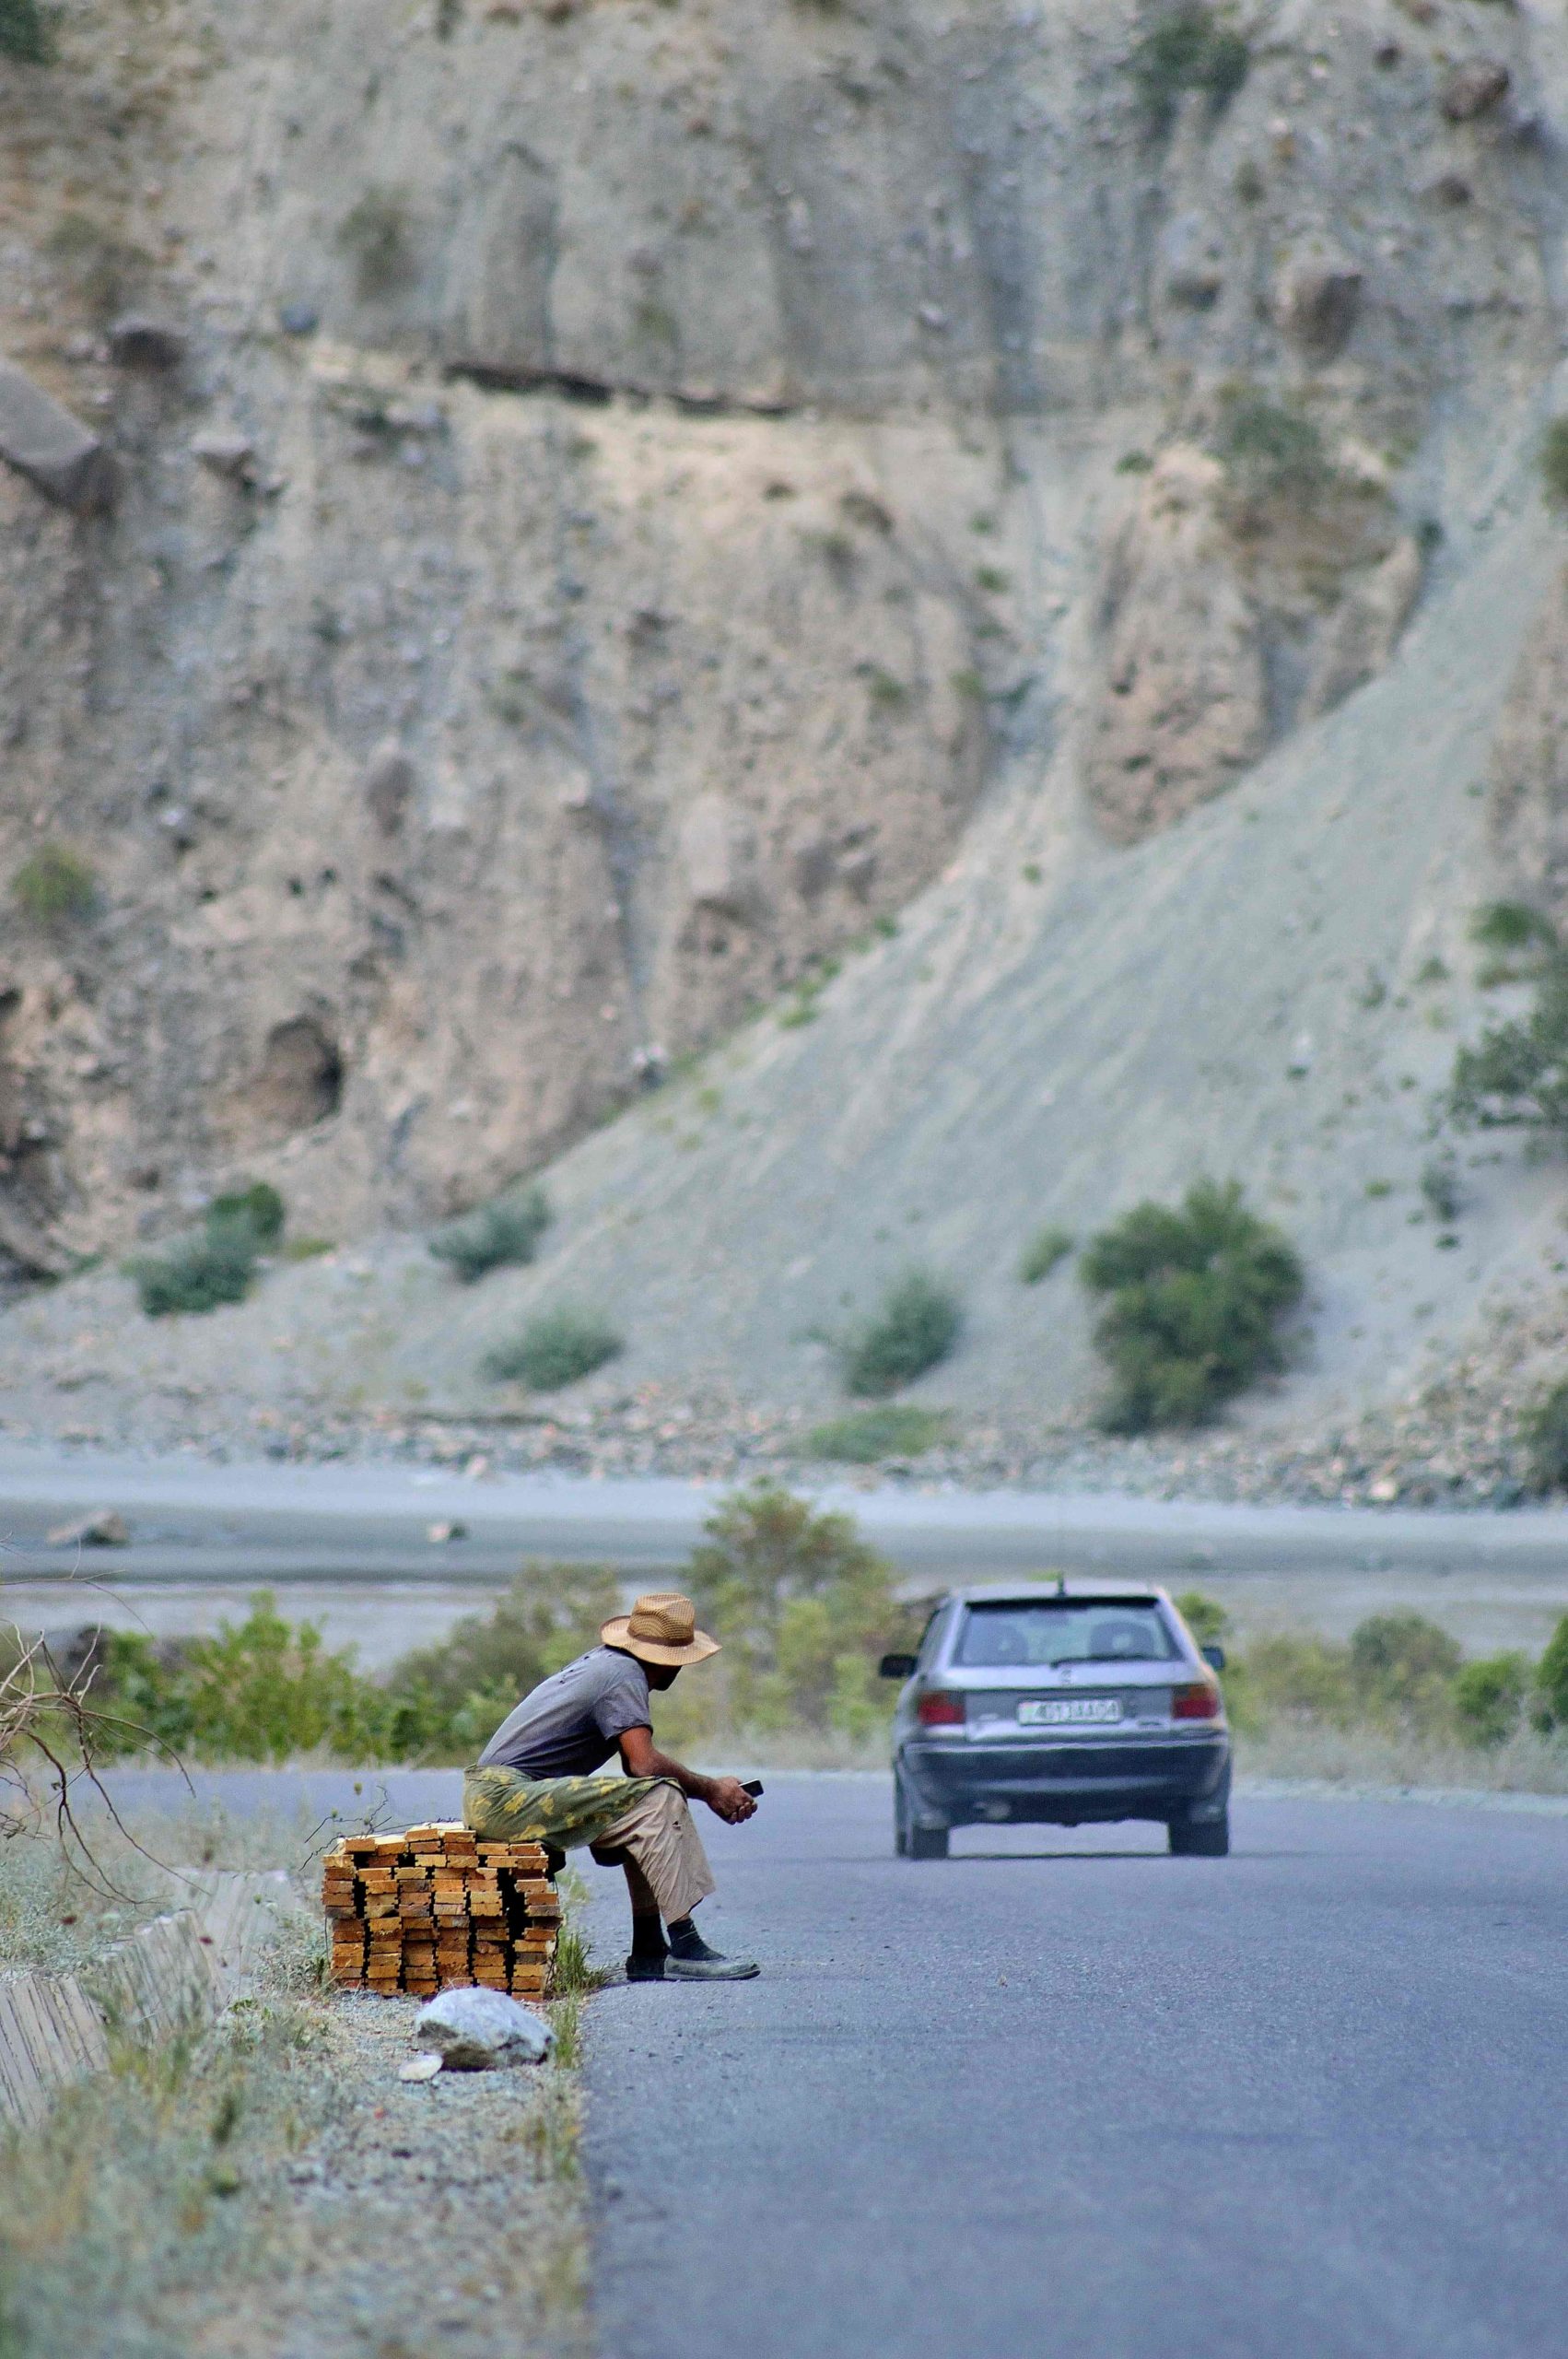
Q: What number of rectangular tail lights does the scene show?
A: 2